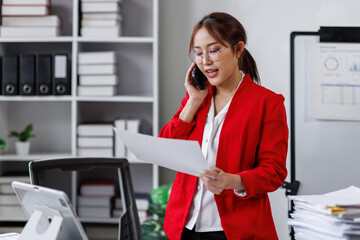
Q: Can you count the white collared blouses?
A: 1